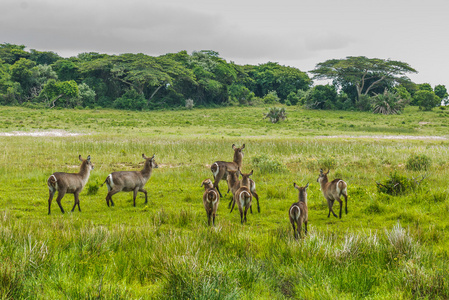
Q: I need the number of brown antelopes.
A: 8